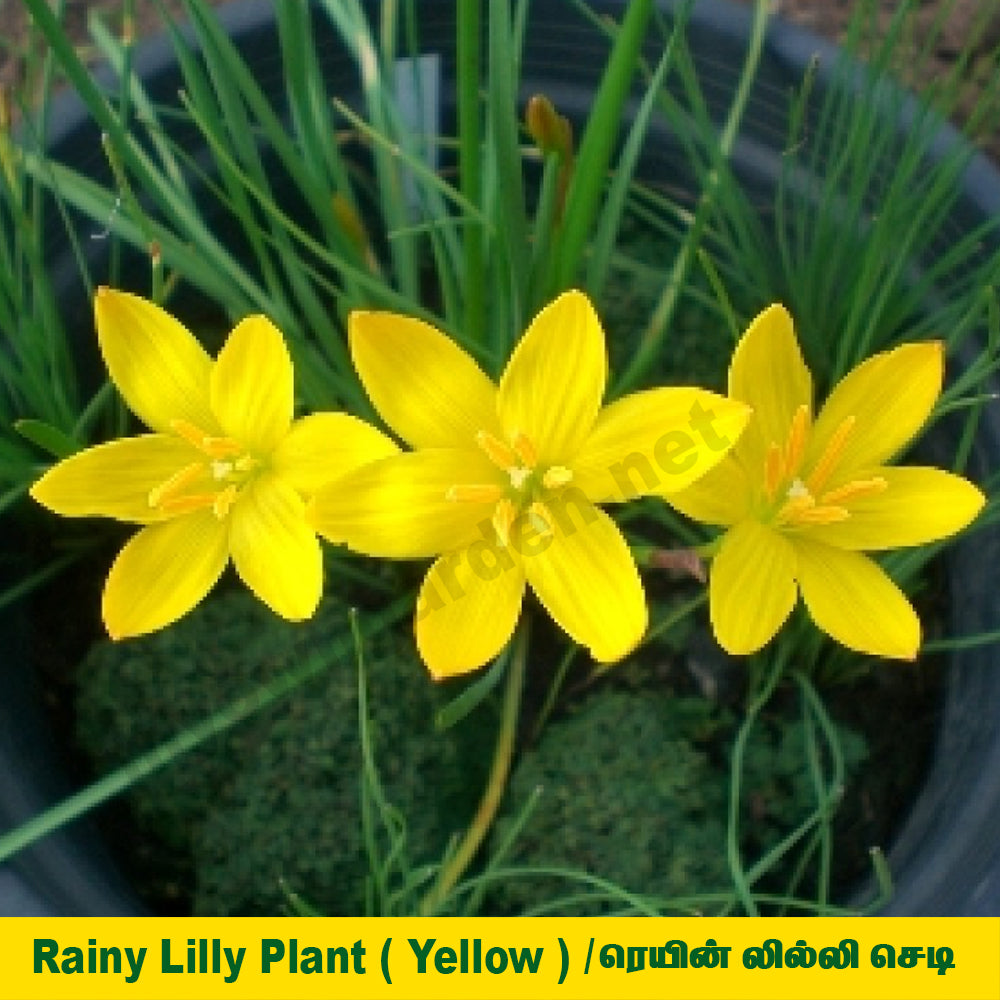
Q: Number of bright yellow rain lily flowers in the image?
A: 3